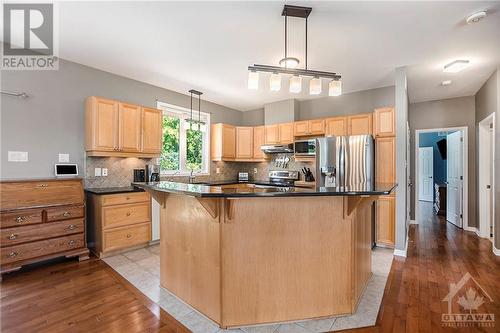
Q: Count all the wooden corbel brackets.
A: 4